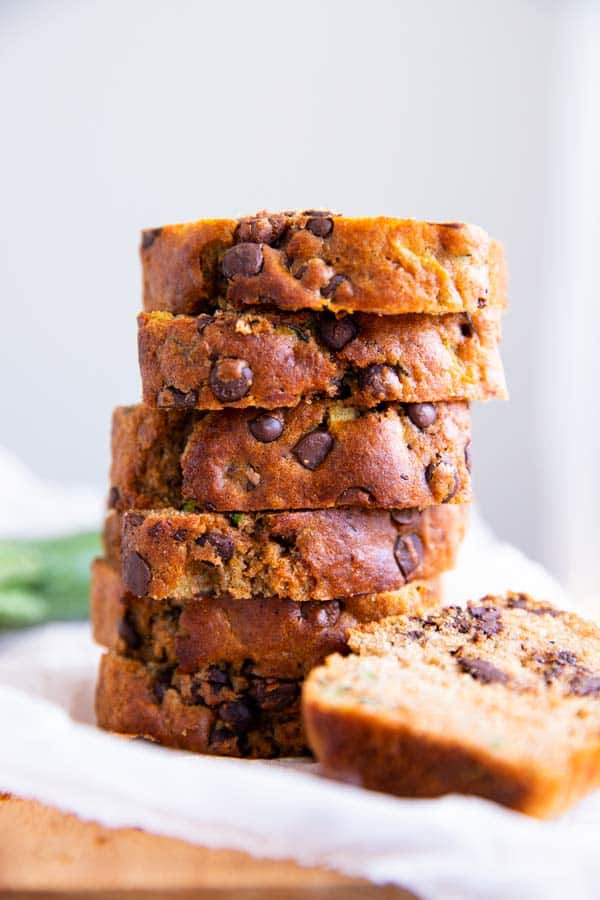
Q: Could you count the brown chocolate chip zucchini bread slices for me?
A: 7